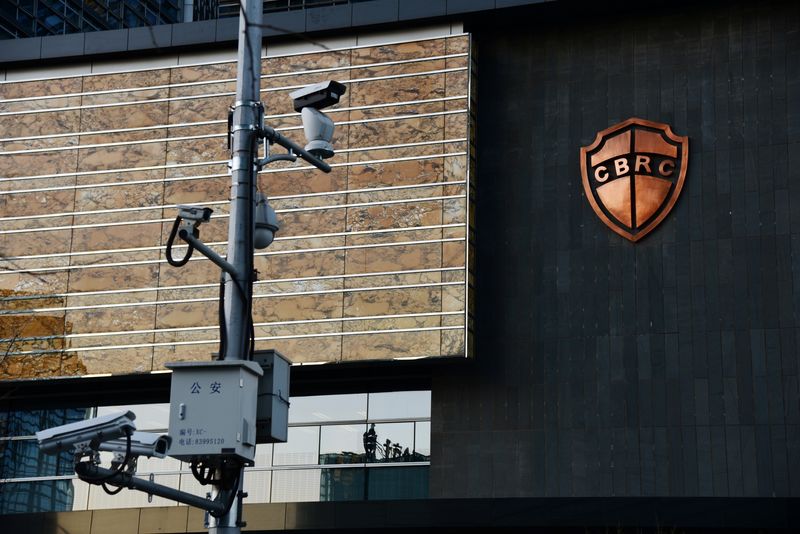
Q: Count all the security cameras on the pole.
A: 5